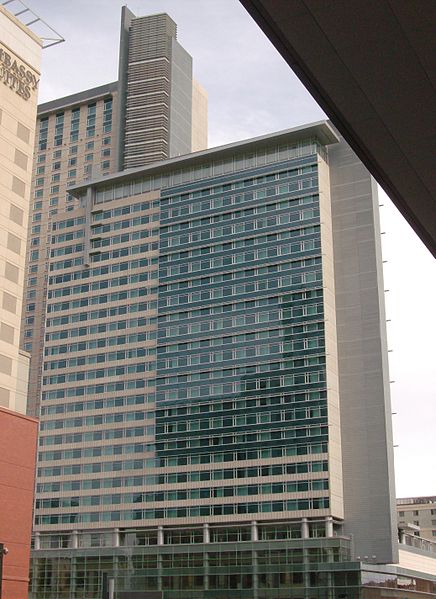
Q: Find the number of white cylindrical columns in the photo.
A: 8